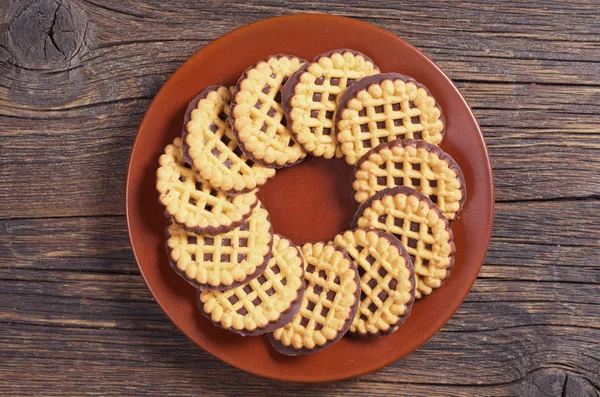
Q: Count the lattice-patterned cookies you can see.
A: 11